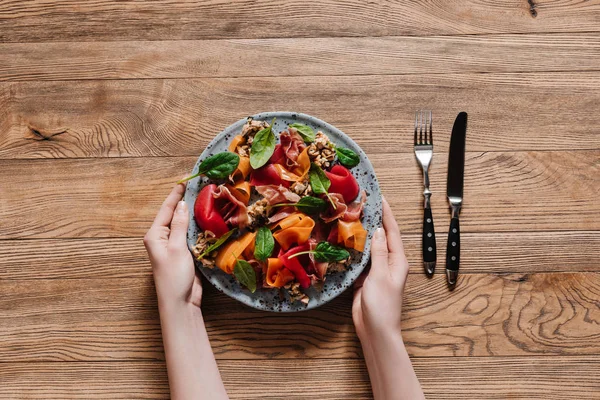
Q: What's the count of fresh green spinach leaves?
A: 10